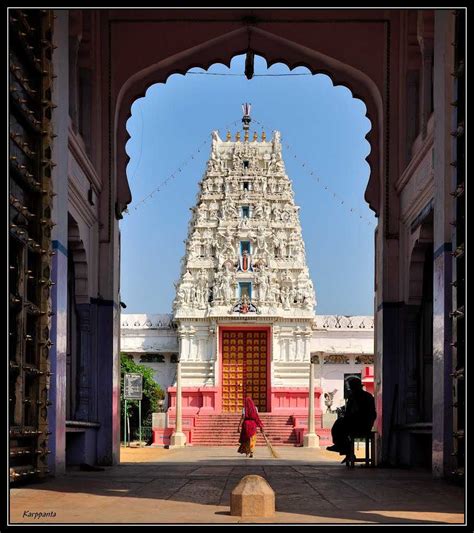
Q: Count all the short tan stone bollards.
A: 1